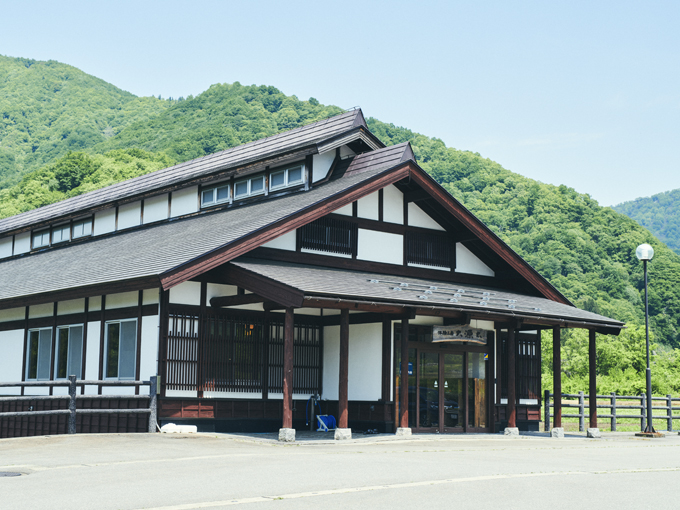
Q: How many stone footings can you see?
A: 6